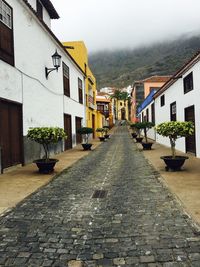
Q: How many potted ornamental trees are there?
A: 8